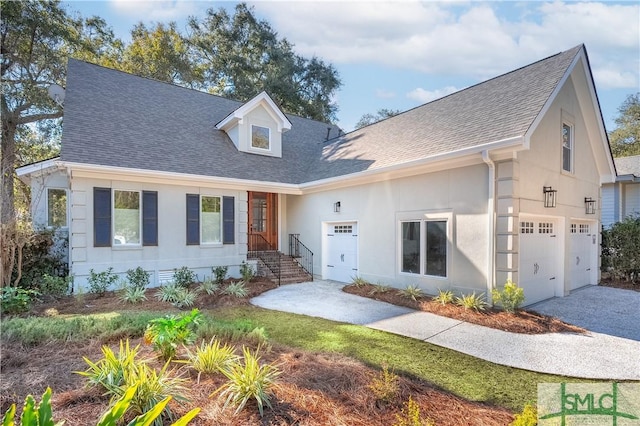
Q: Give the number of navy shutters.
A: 4